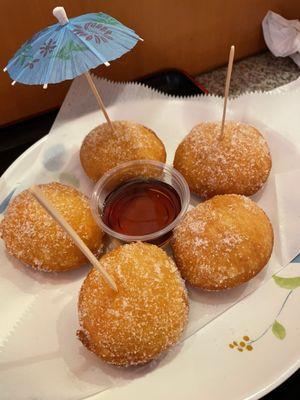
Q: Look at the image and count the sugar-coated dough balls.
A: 5